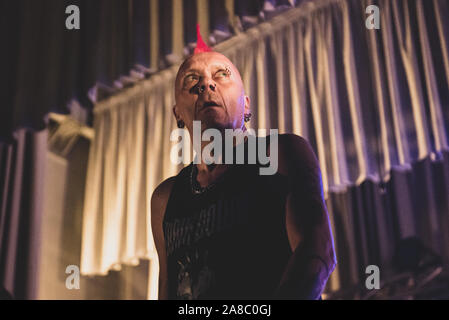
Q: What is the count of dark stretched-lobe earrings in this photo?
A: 2